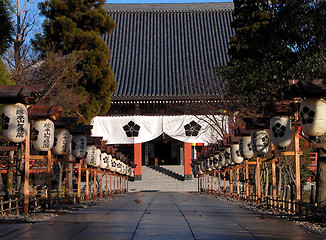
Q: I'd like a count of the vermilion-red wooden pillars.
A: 2